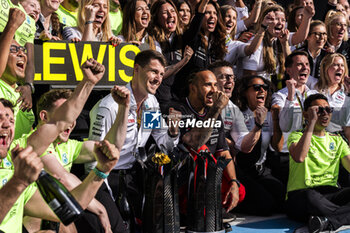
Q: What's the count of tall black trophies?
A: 2